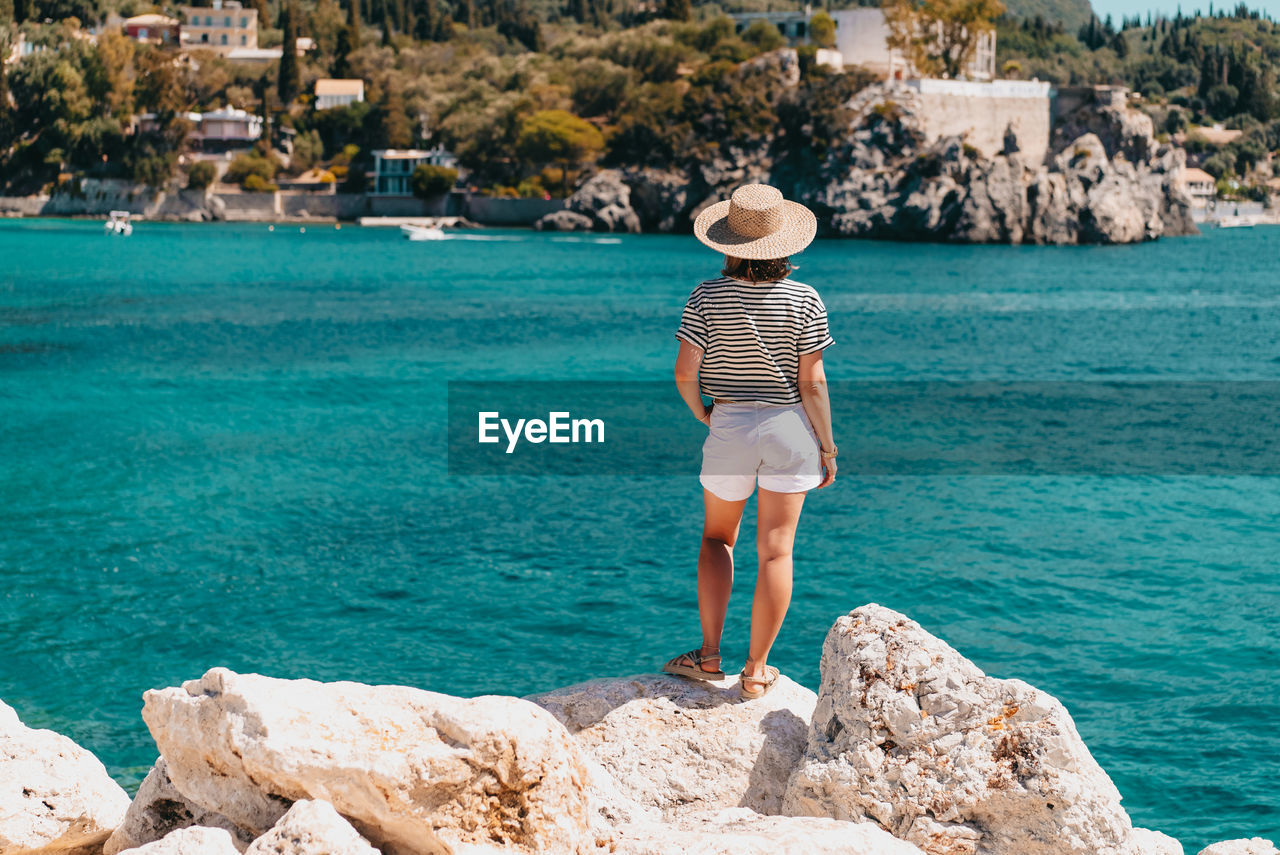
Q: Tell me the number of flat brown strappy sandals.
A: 2